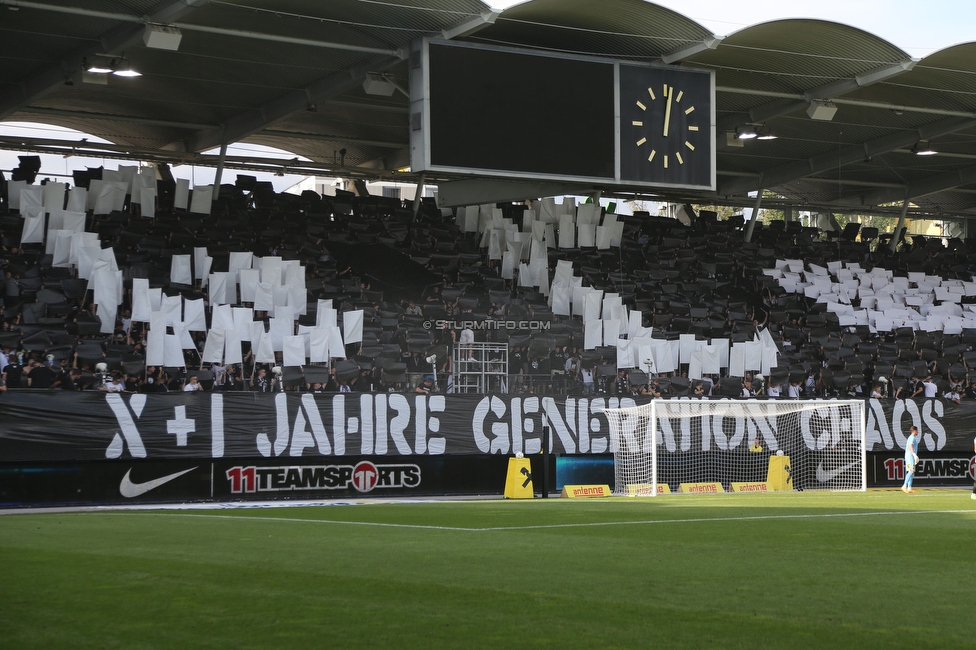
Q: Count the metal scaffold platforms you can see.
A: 1